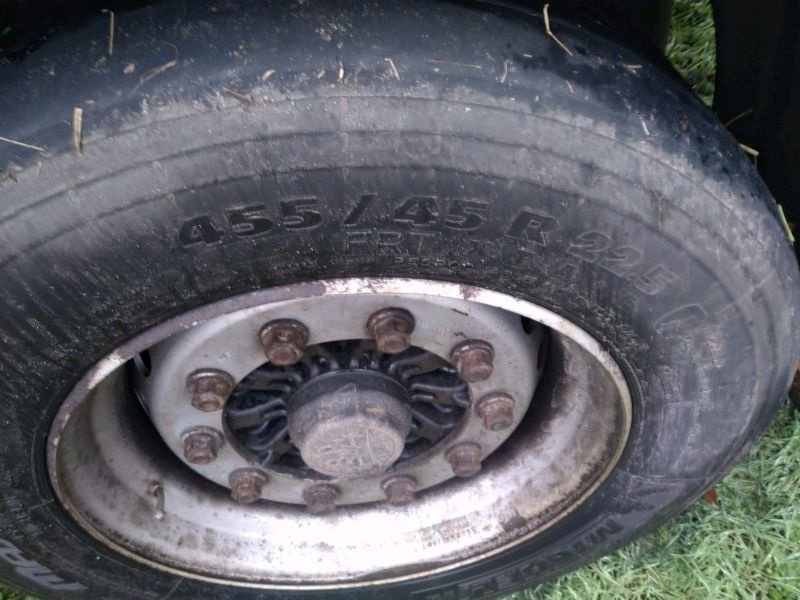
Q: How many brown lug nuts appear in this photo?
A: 10